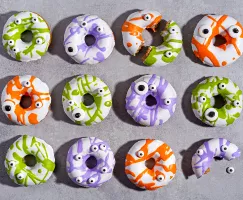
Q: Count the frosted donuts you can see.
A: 12